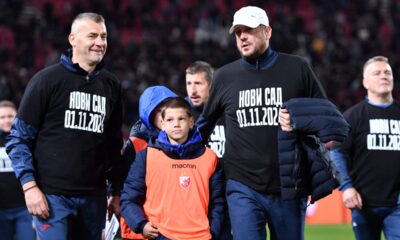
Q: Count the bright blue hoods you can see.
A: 1